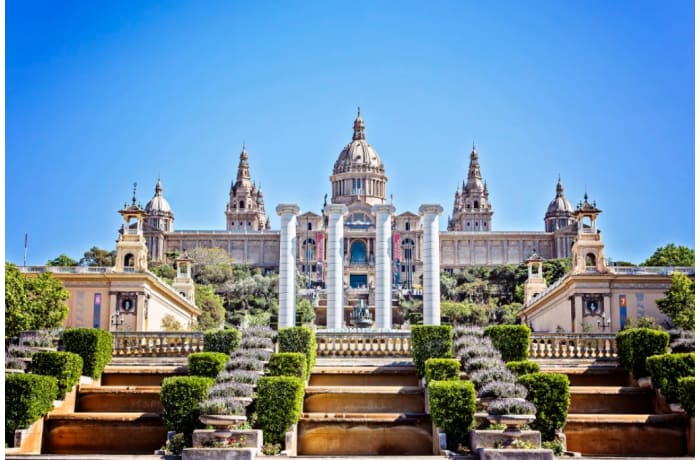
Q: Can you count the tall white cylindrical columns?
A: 4